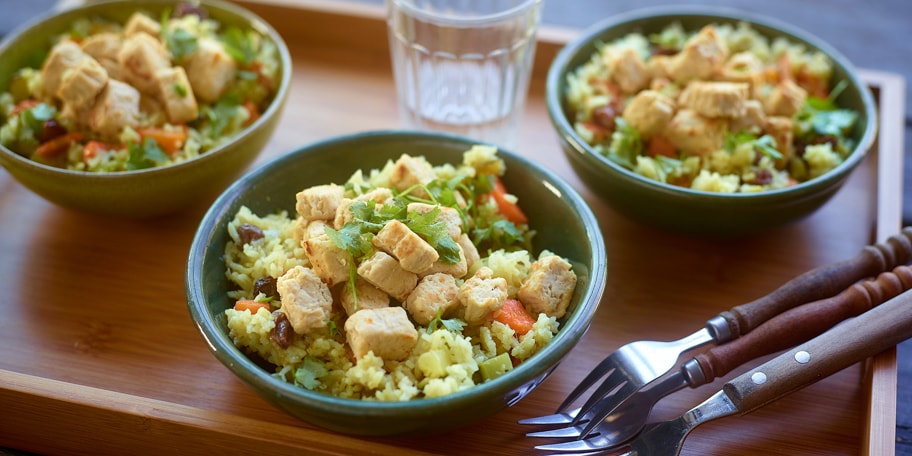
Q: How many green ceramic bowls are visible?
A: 3